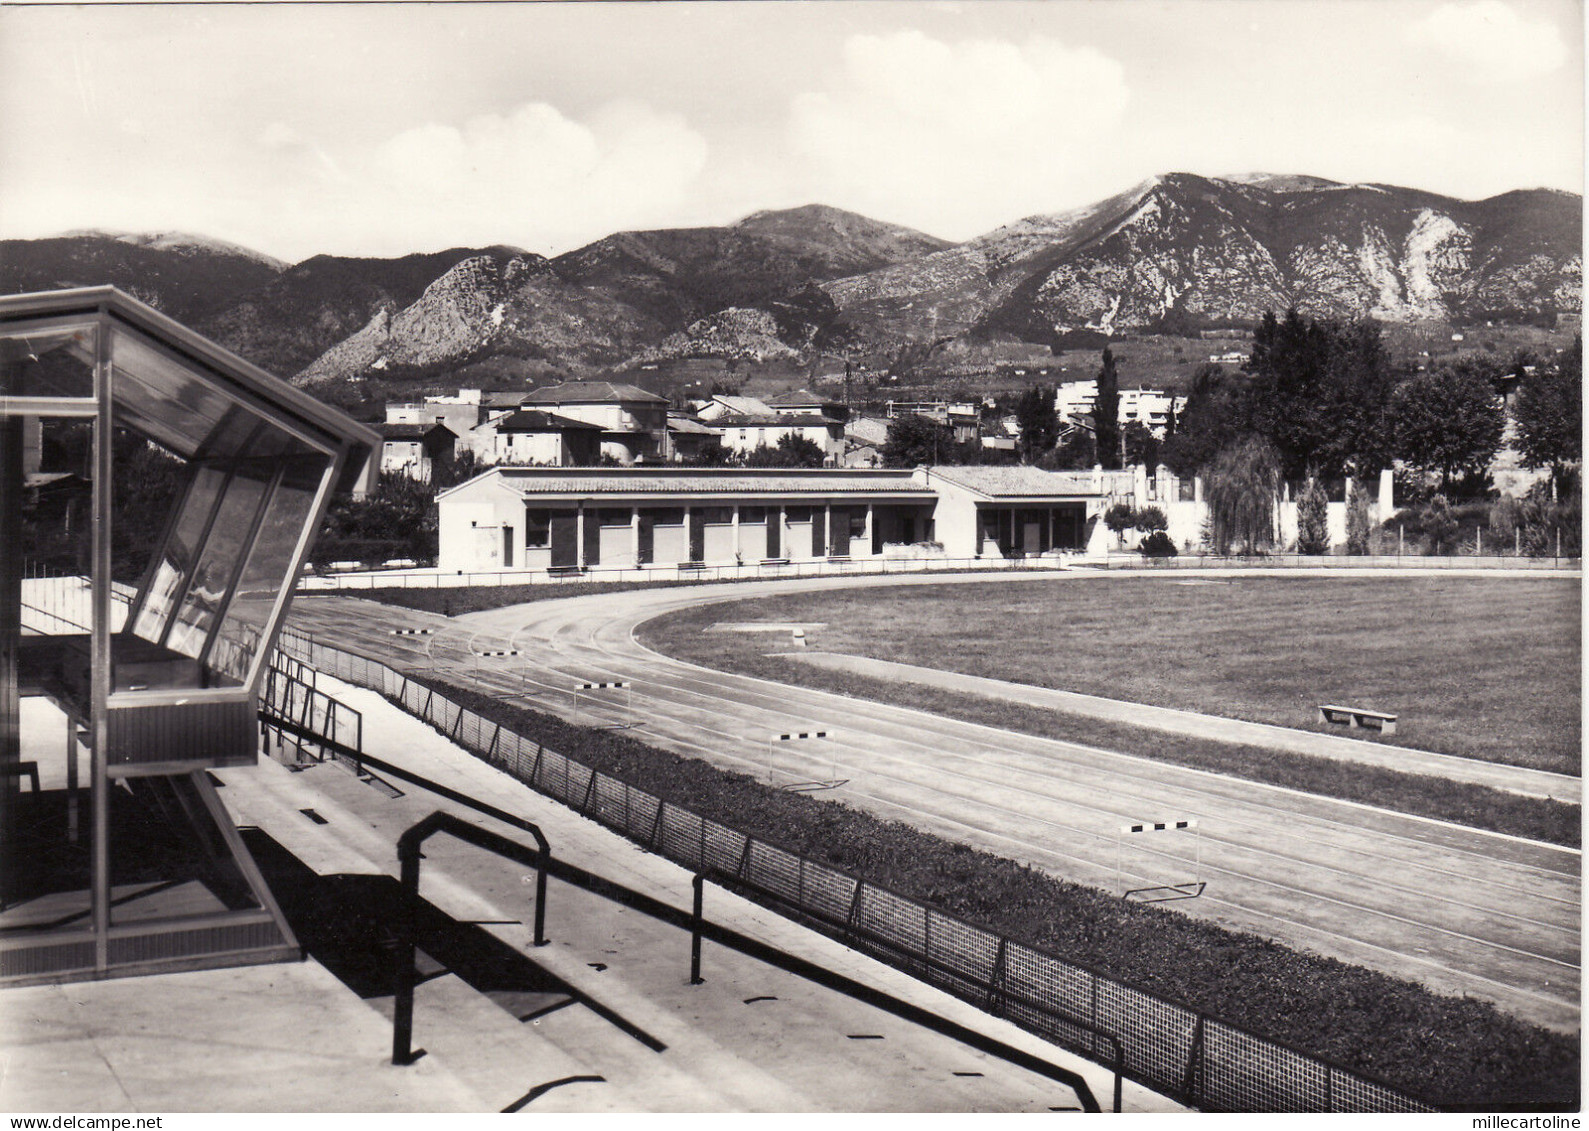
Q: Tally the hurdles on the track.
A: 5